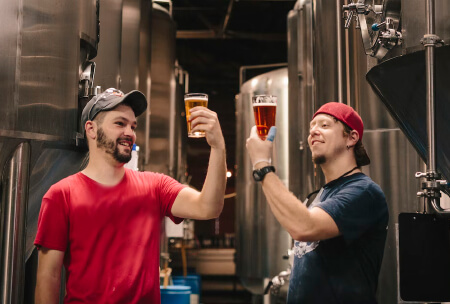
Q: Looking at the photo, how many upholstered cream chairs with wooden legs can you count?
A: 0